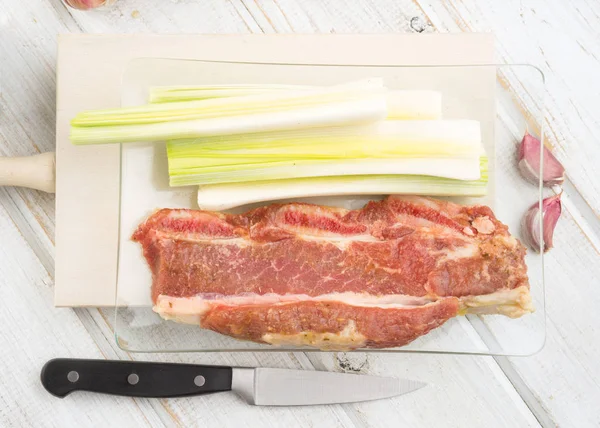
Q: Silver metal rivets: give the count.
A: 3